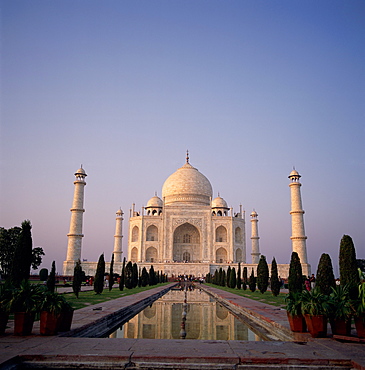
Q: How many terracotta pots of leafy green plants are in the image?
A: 8